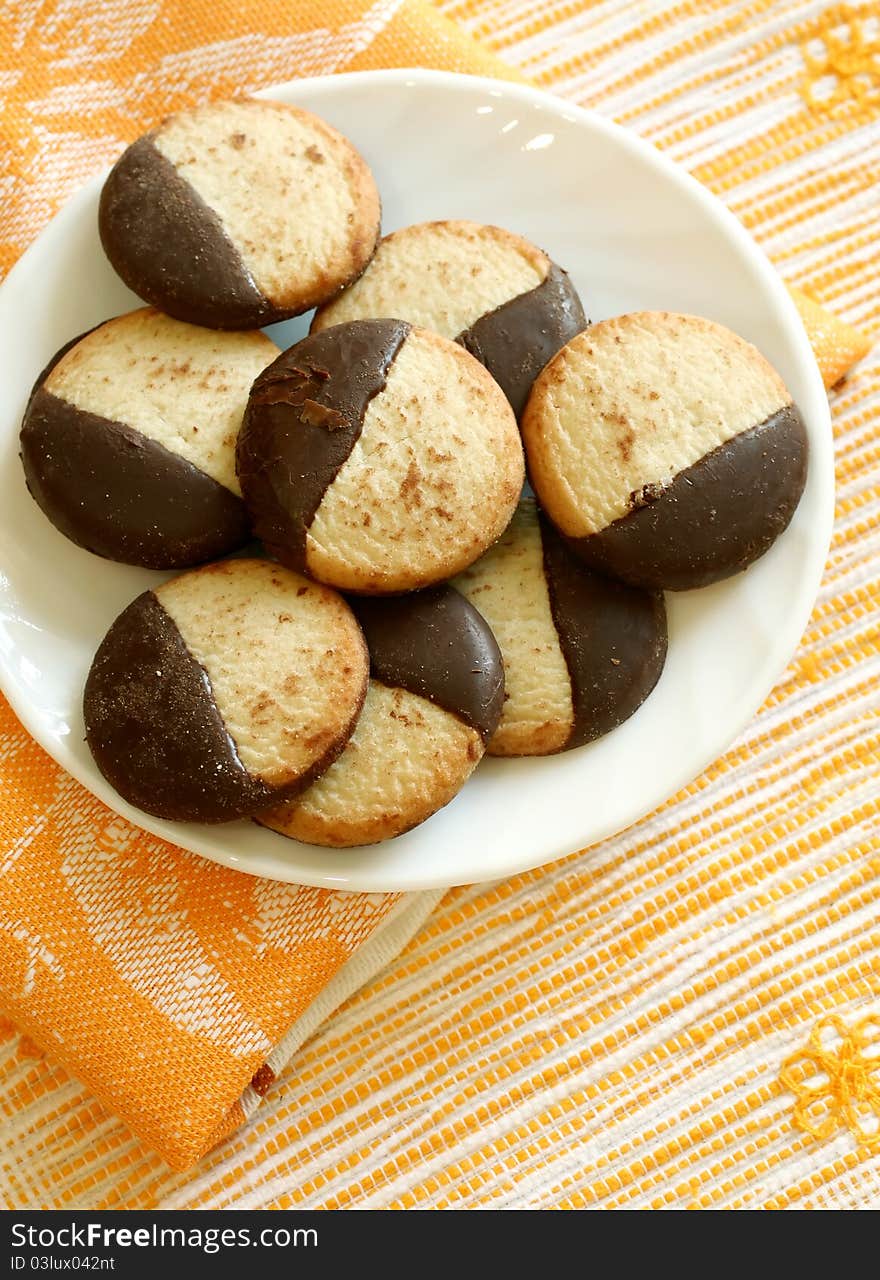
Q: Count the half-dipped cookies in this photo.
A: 8